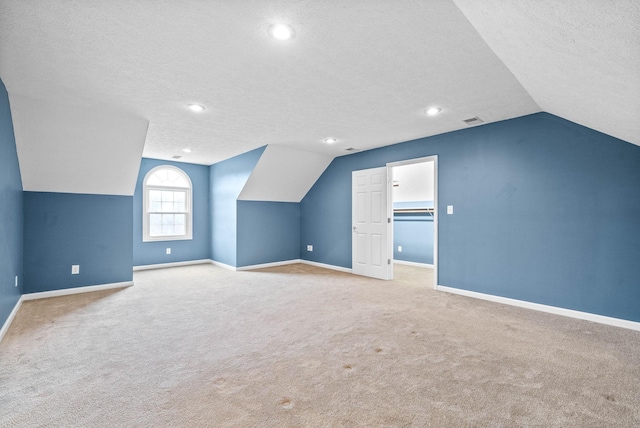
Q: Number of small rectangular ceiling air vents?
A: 3